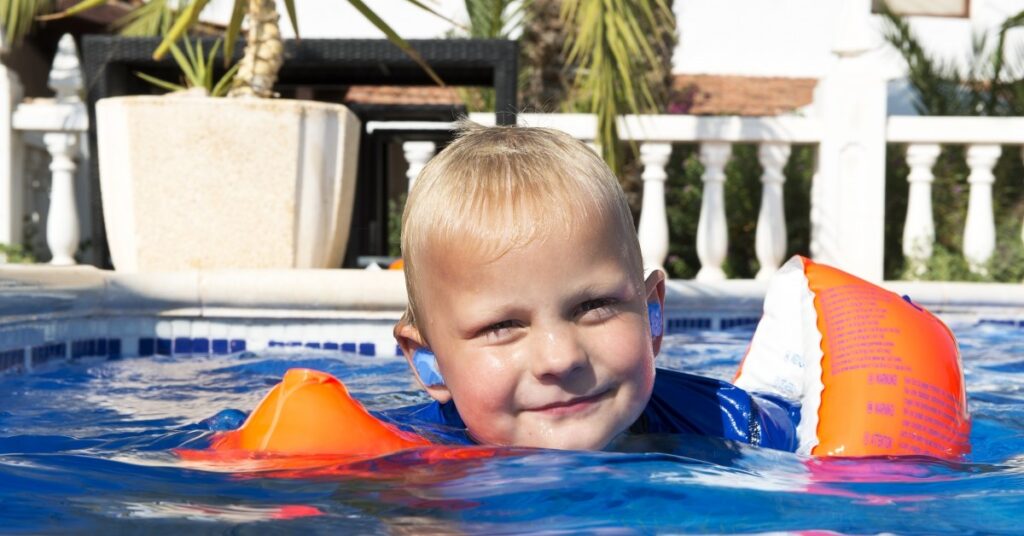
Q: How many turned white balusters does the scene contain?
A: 7